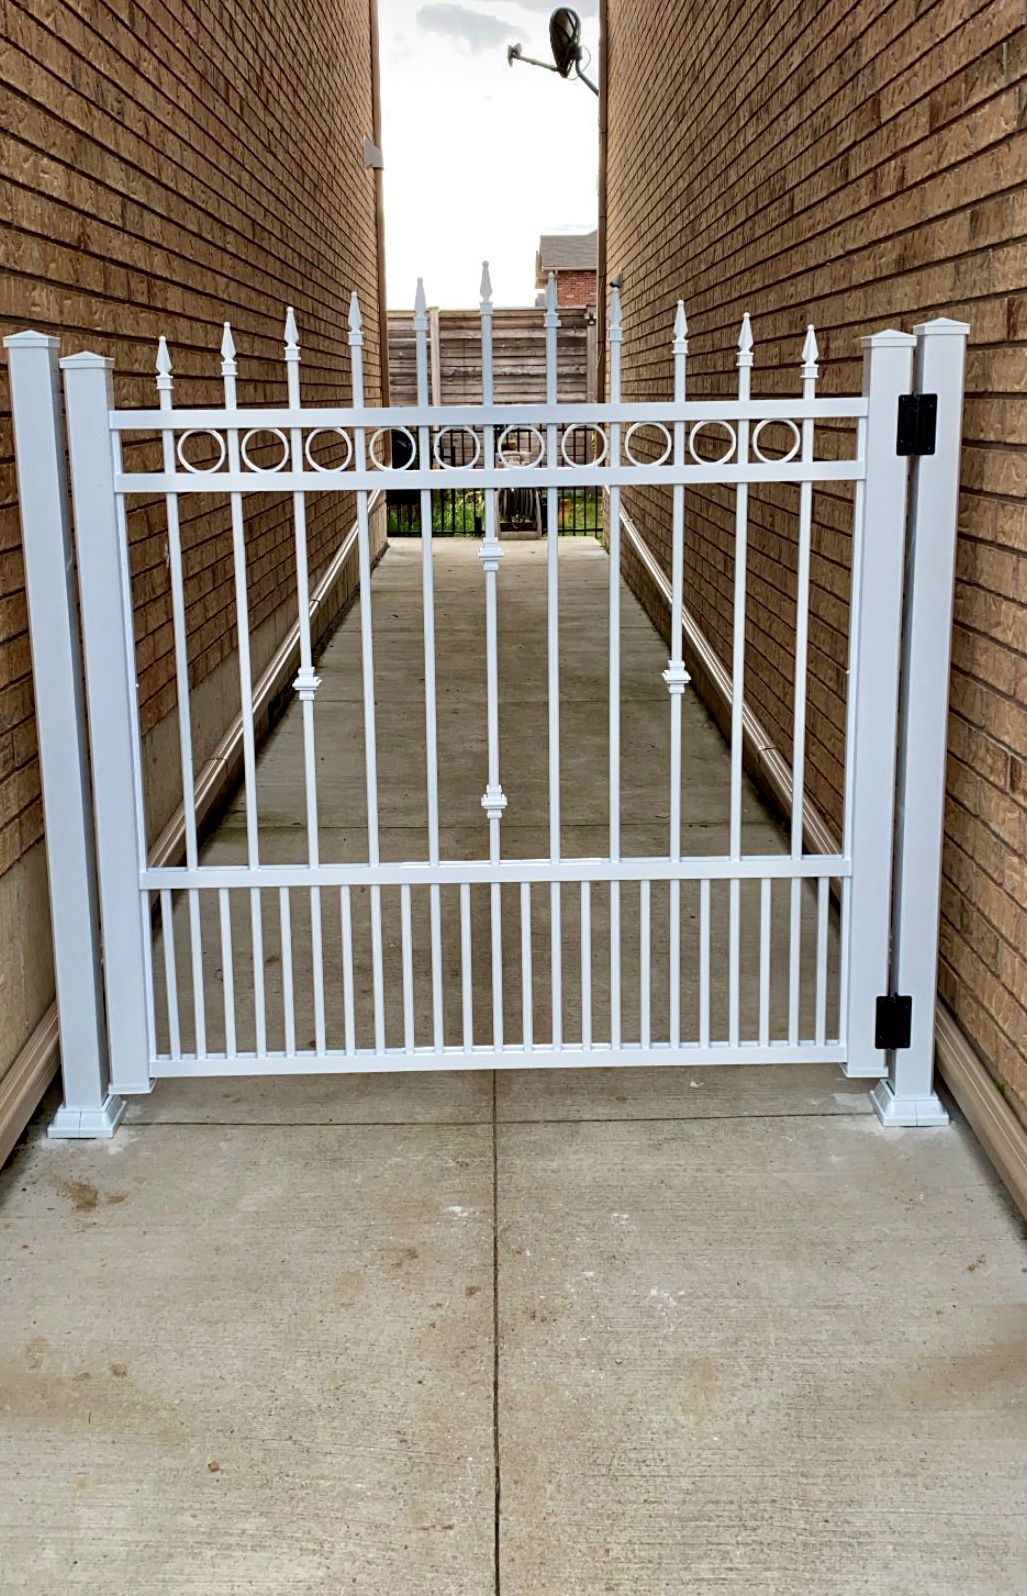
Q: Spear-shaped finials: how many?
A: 11